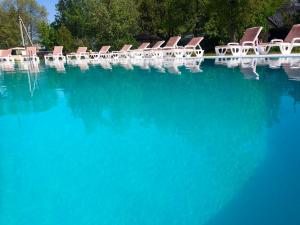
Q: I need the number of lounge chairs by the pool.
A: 12